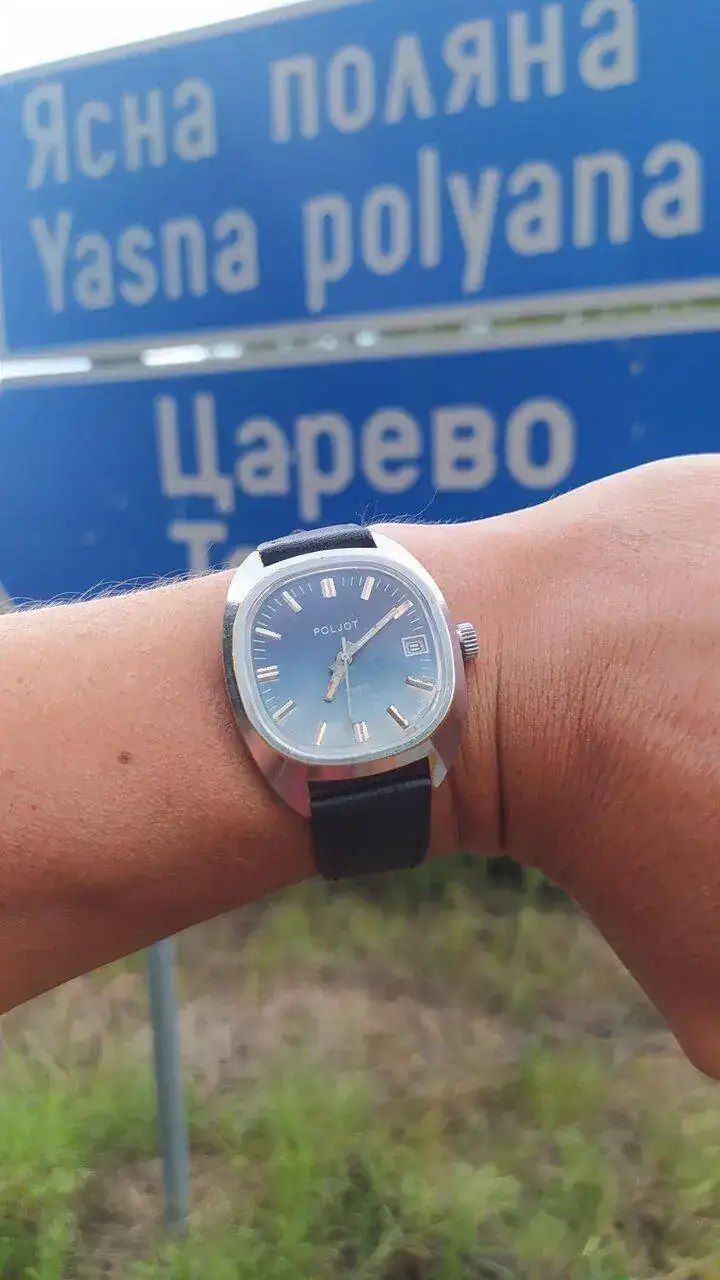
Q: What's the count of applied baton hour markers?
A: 11